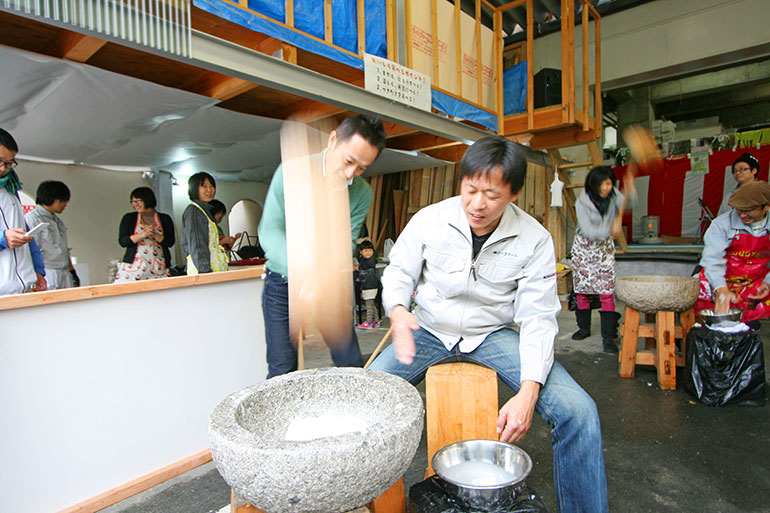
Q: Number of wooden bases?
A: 2